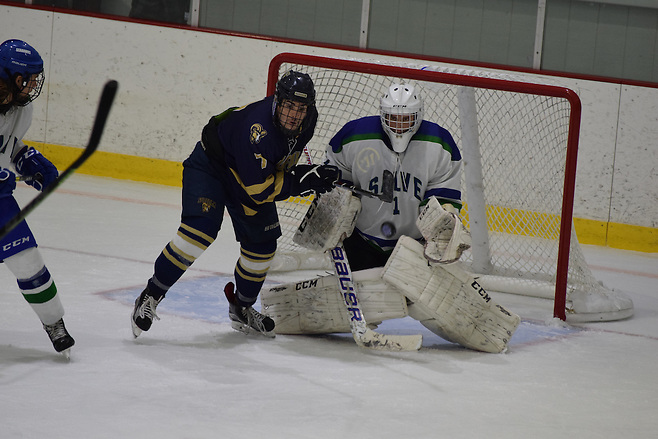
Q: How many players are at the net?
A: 2